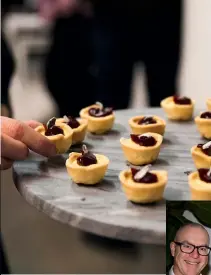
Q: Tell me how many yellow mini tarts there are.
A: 12